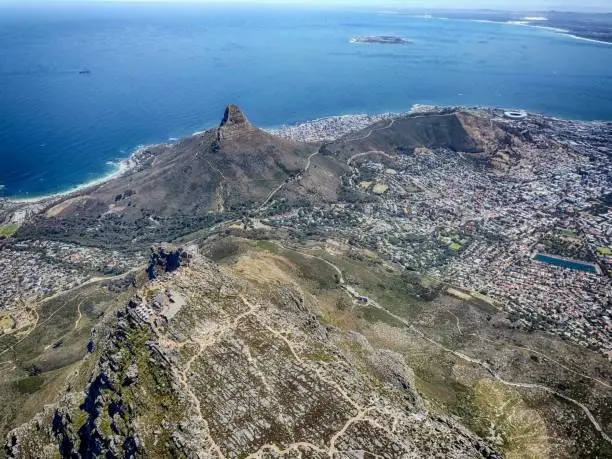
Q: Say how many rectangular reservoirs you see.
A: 1